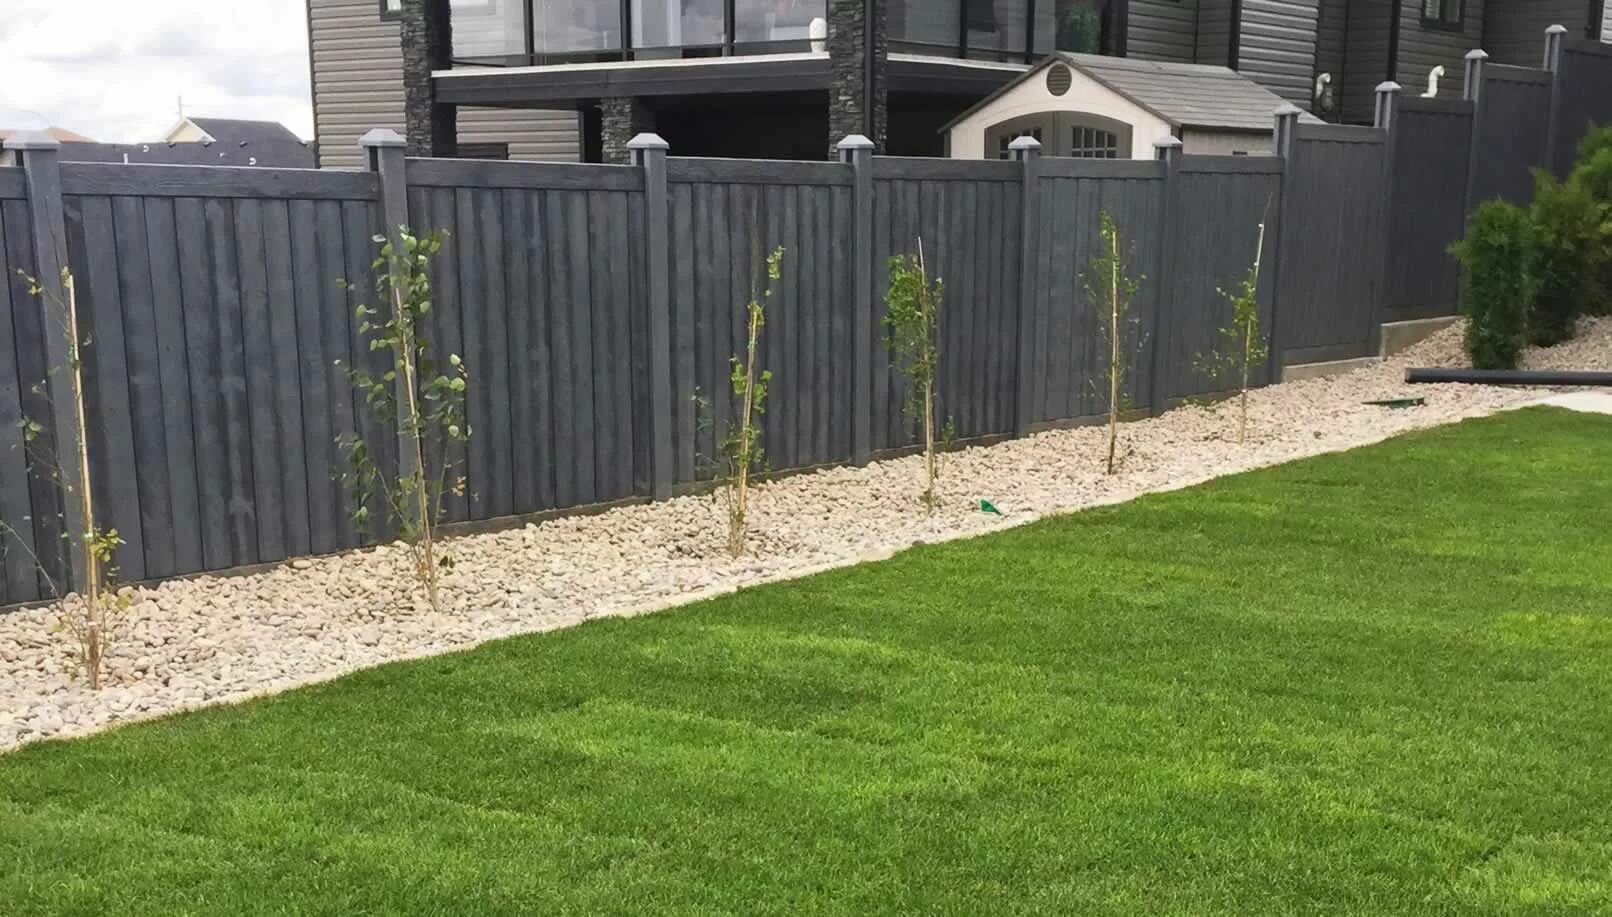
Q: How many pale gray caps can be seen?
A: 10